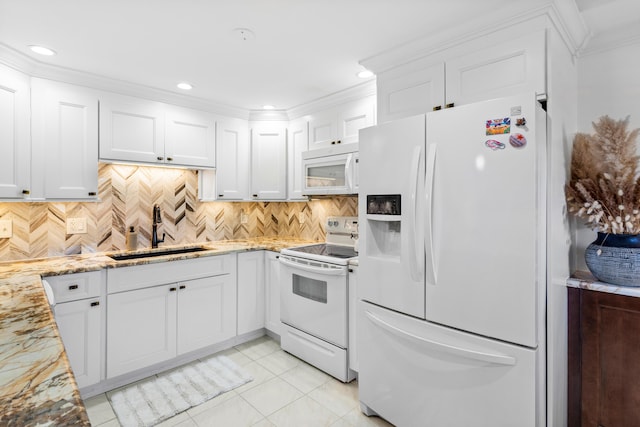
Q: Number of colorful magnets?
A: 4